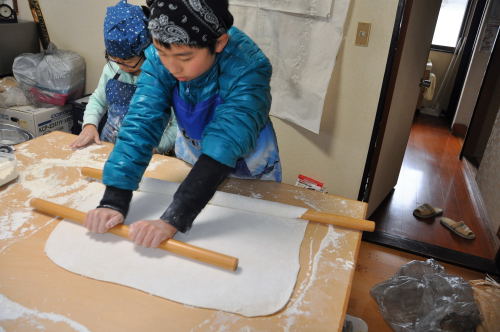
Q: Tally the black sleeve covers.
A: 2